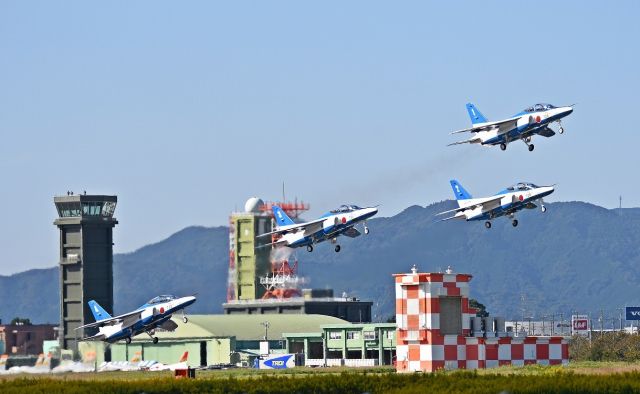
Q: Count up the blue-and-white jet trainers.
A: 4